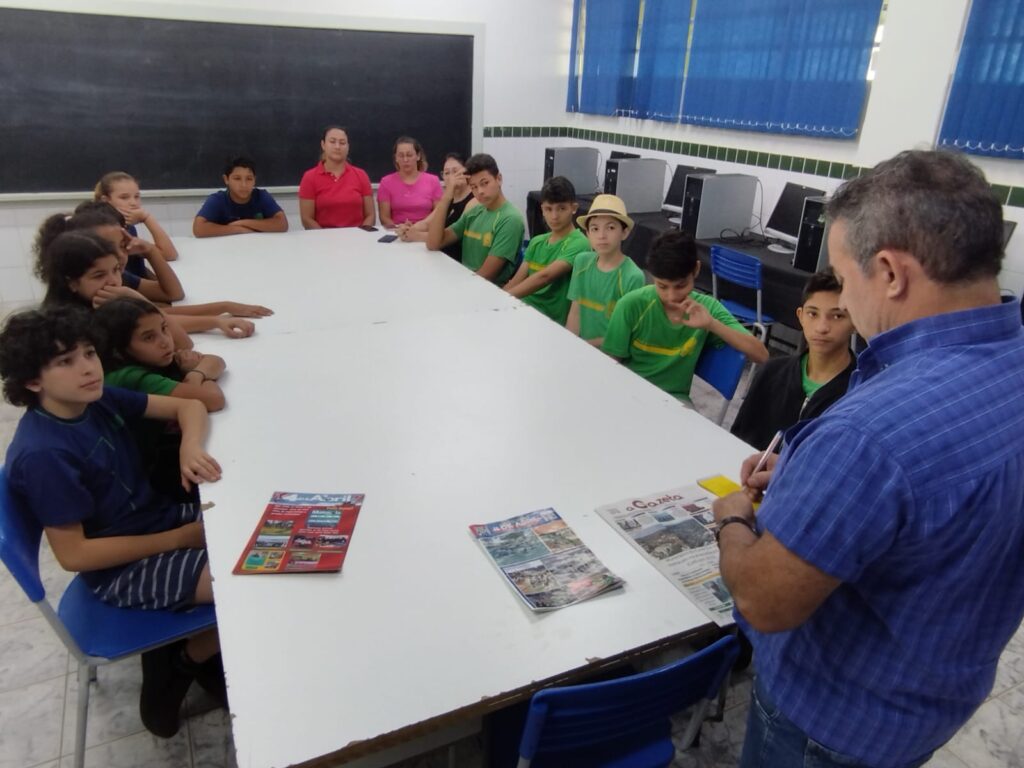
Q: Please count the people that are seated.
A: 15